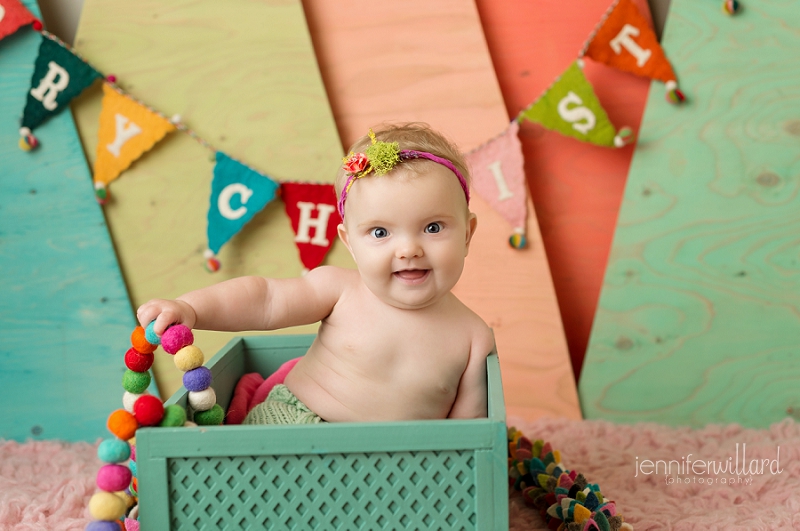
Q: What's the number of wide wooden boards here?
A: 5